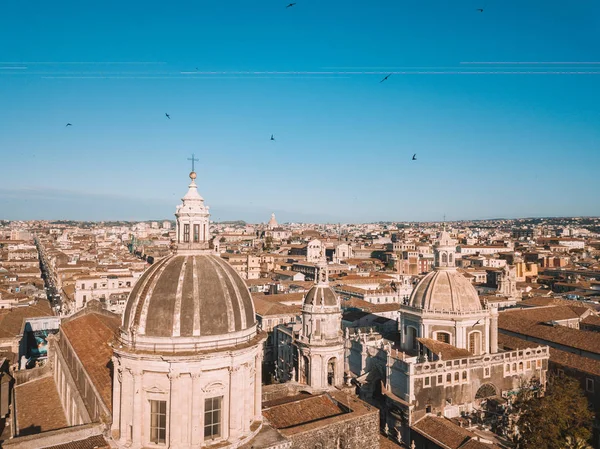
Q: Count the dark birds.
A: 7